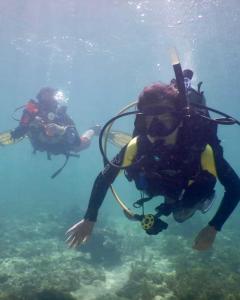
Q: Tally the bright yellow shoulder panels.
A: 2